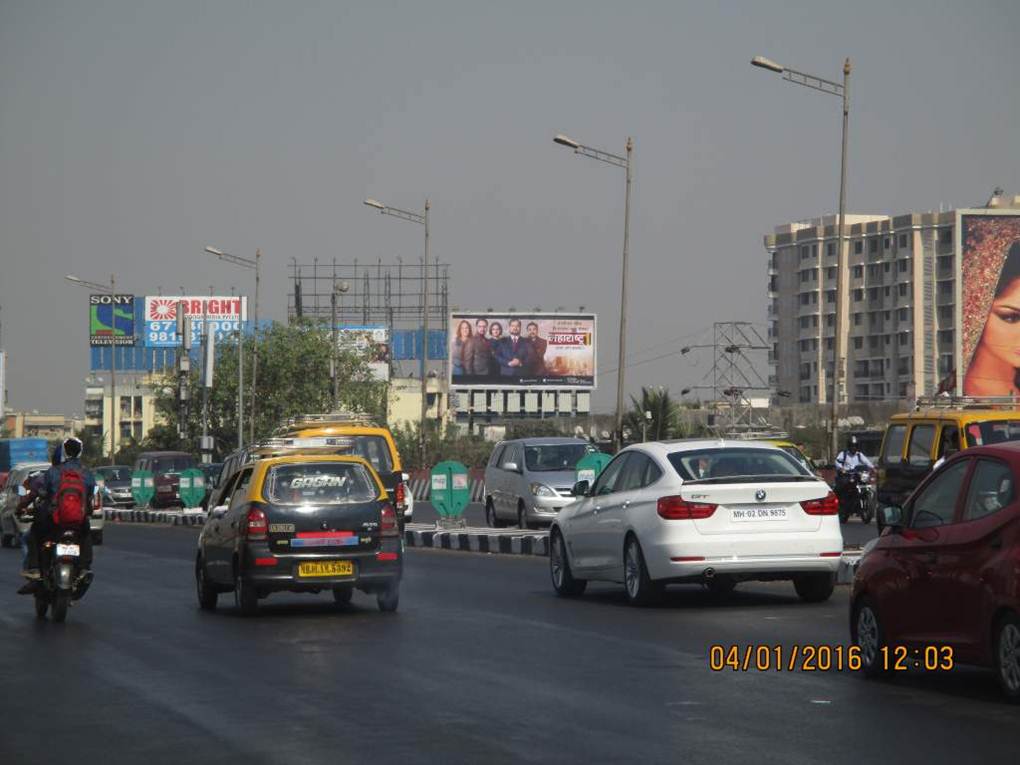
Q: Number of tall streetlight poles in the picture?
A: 5